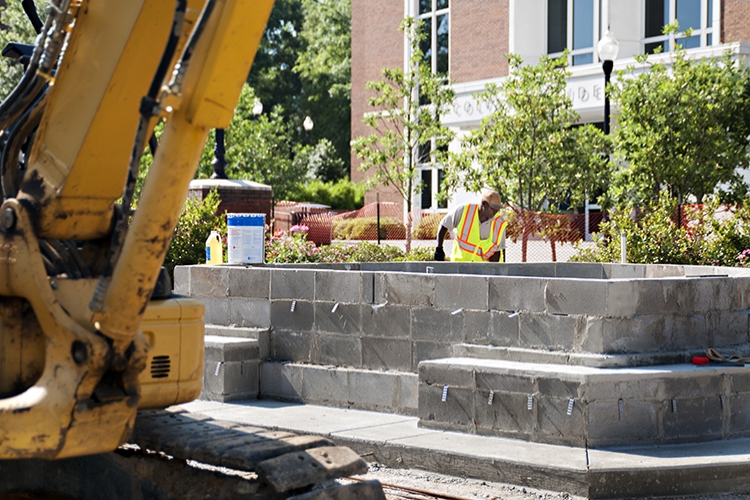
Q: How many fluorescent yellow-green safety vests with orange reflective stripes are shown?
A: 1